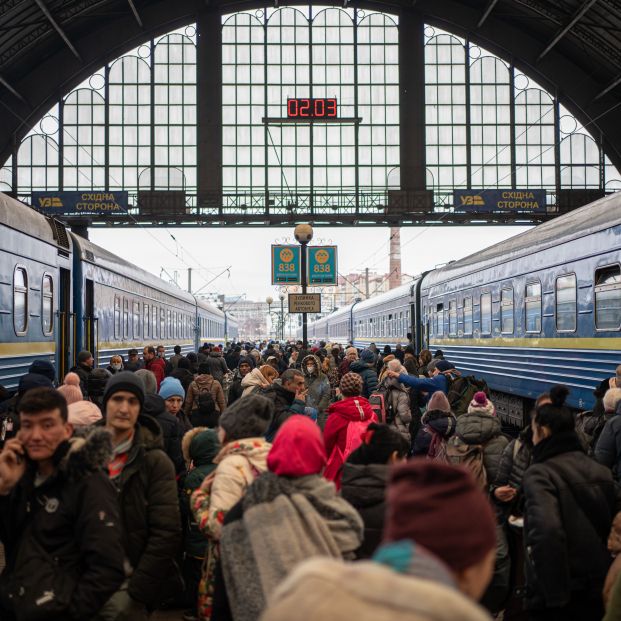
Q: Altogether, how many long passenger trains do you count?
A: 2